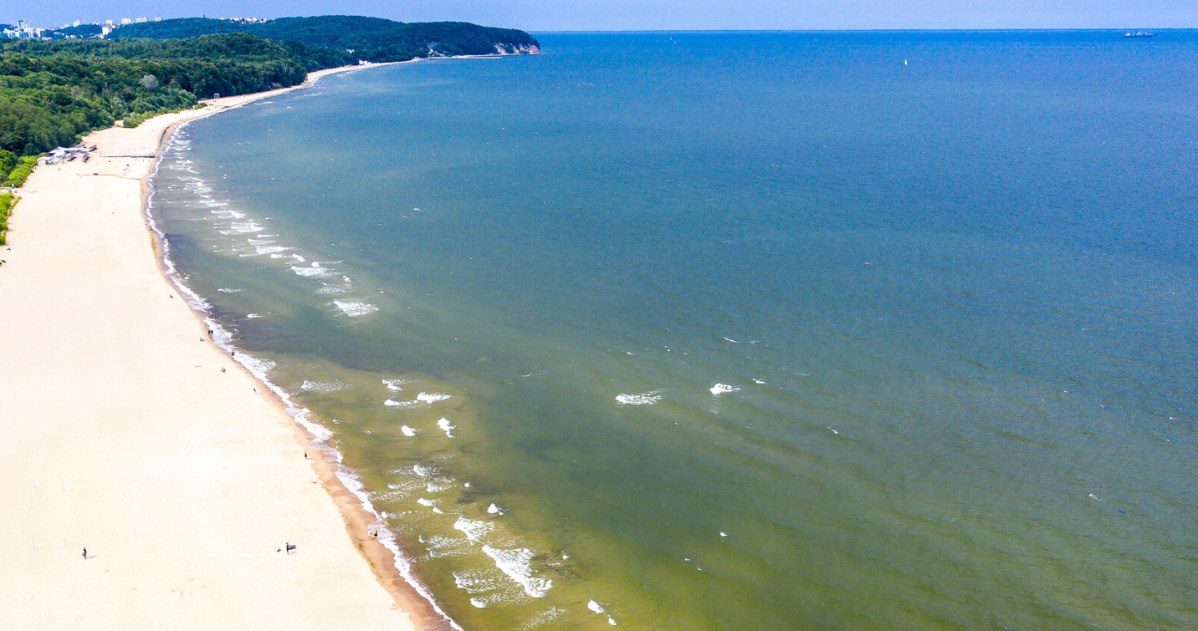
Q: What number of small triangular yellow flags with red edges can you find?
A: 0